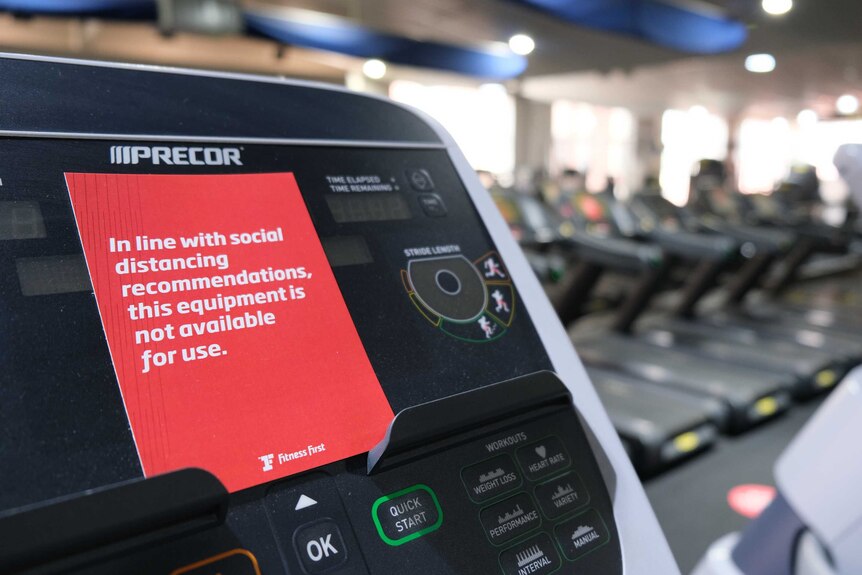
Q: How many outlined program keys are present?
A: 6